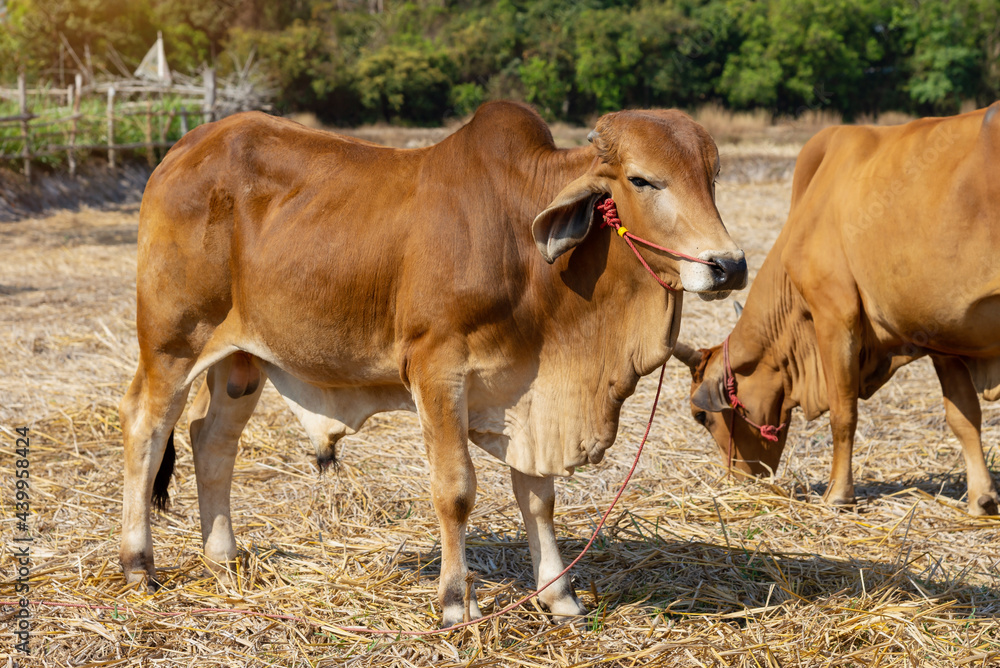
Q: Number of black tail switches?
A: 1